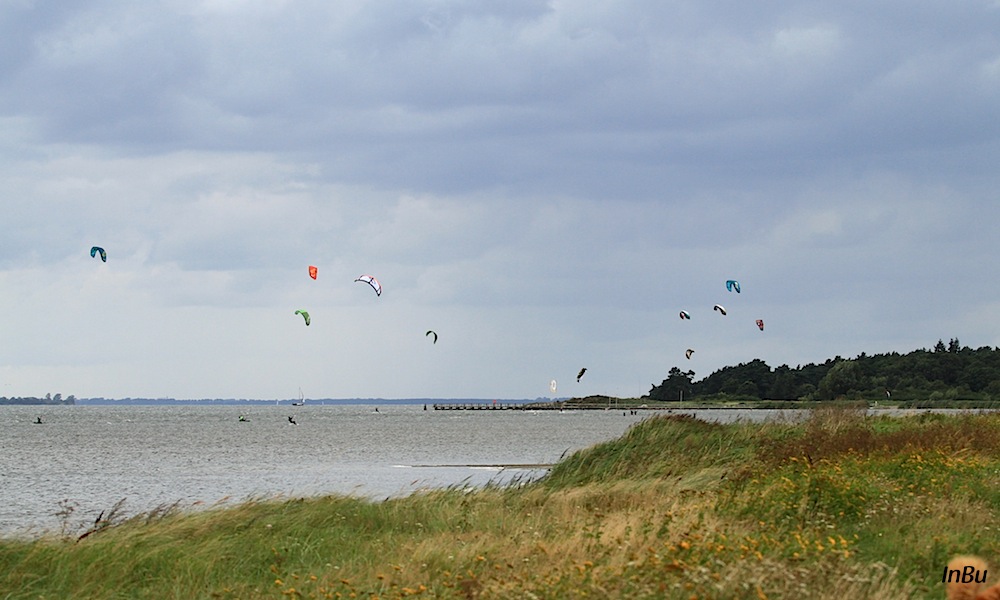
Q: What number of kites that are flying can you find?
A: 12